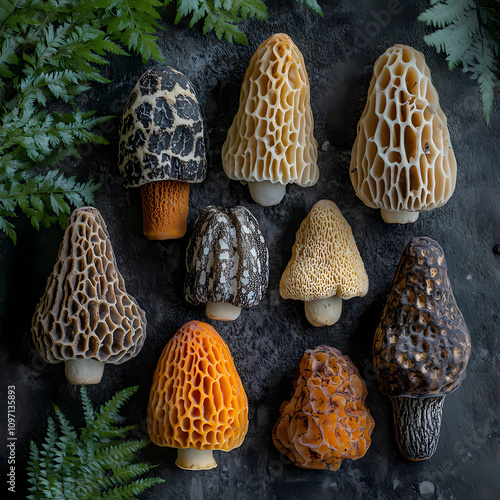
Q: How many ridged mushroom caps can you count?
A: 9